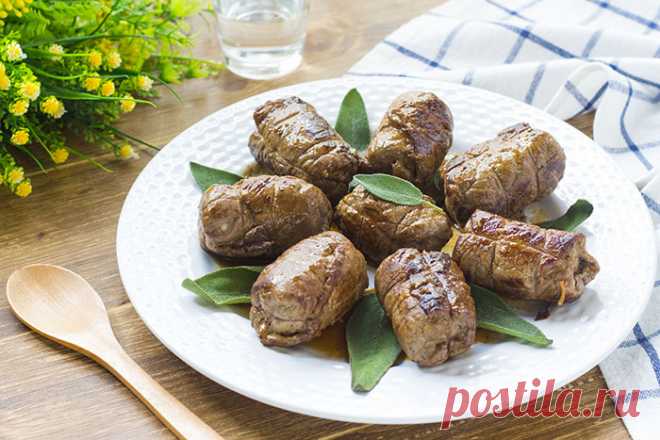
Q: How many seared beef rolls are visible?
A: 8